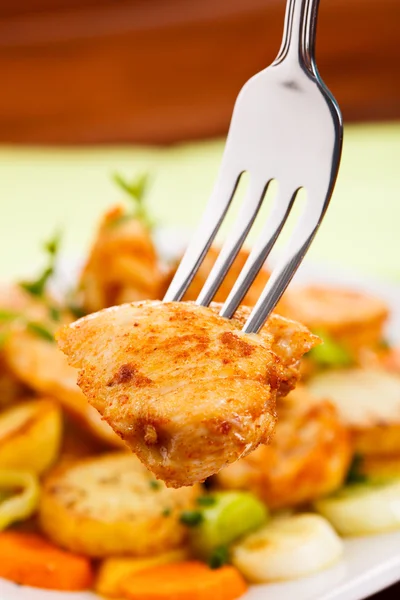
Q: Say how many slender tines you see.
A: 4